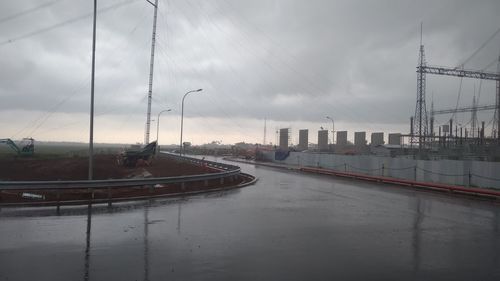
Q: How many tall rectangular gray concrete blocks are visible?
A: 7